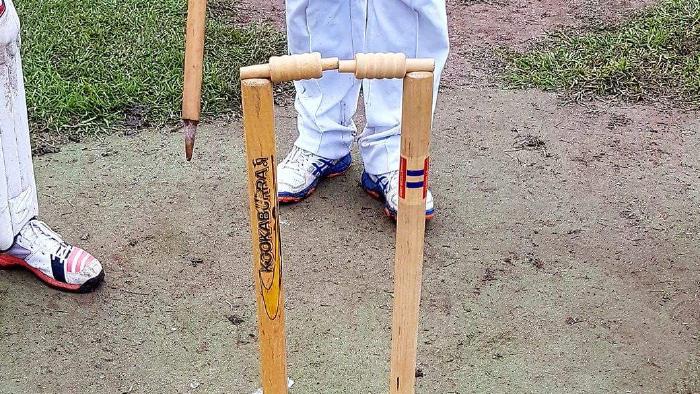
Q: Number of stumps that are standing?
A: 2